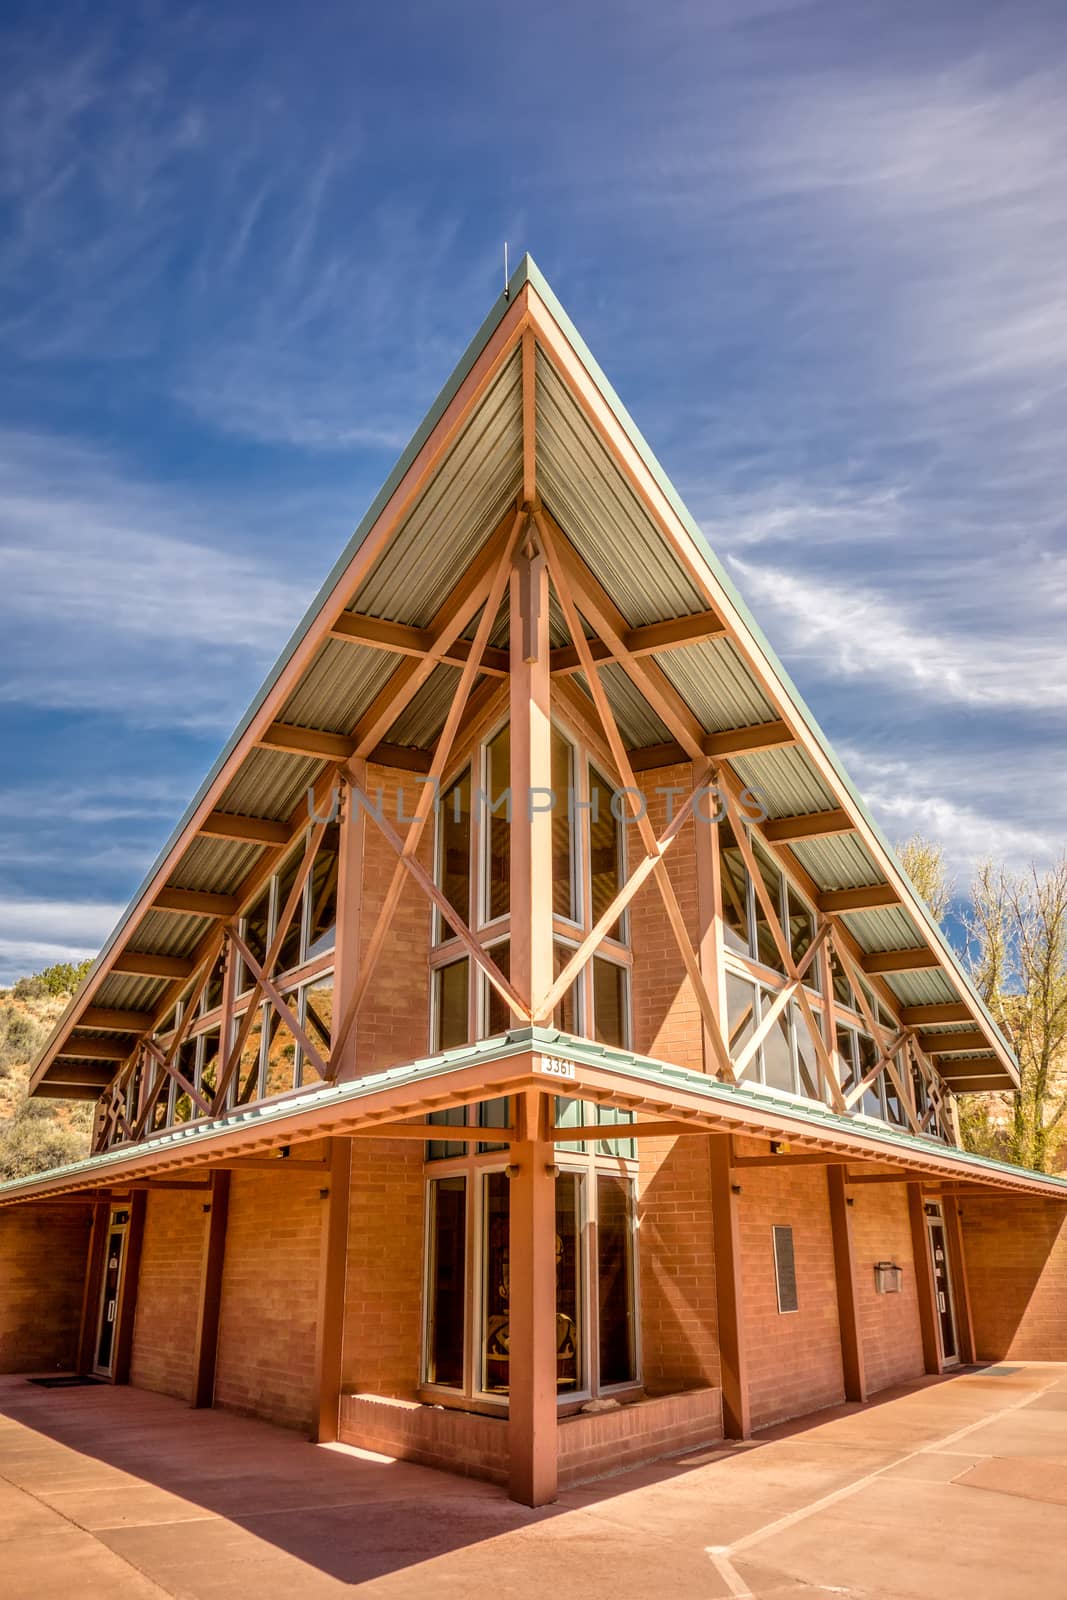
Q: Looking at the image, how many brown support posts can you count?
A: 9